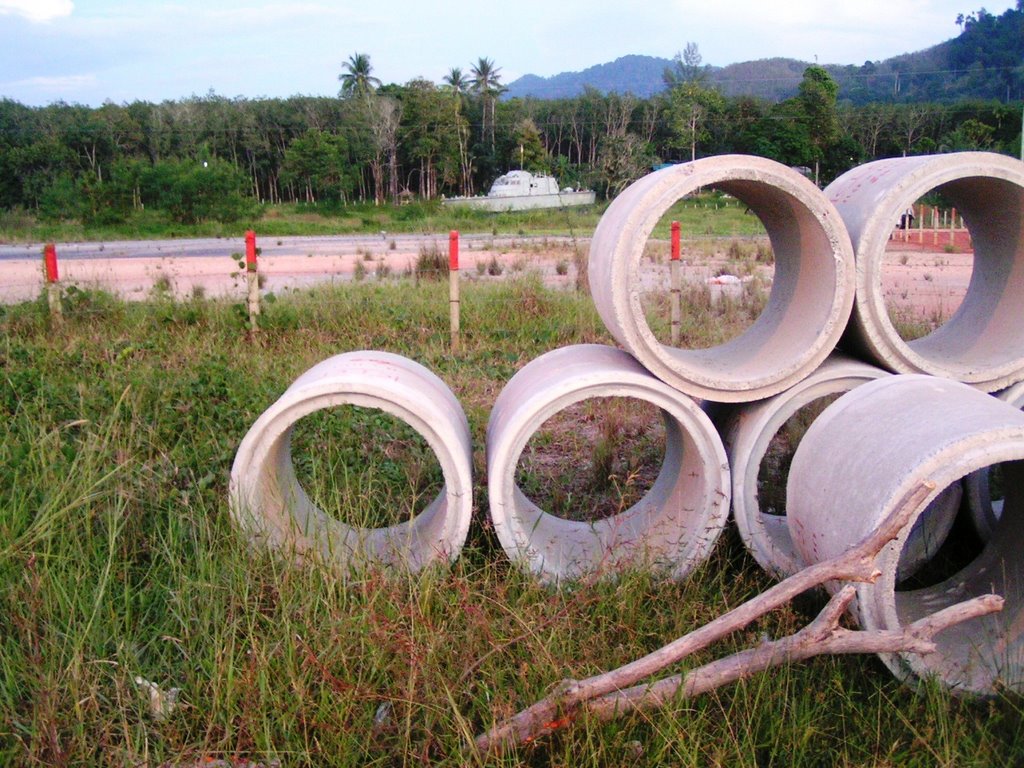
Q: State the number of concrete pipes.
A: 7